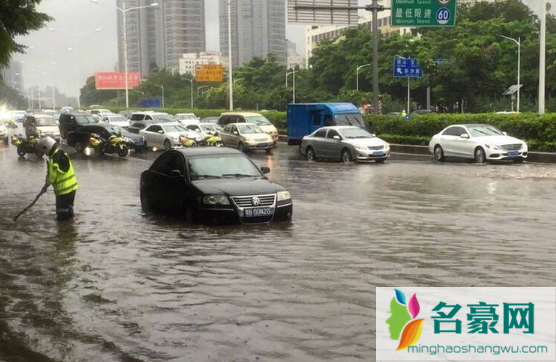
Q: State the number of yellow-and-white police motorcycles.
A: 3